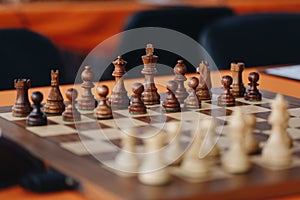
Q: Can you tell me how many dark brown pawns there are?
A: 8